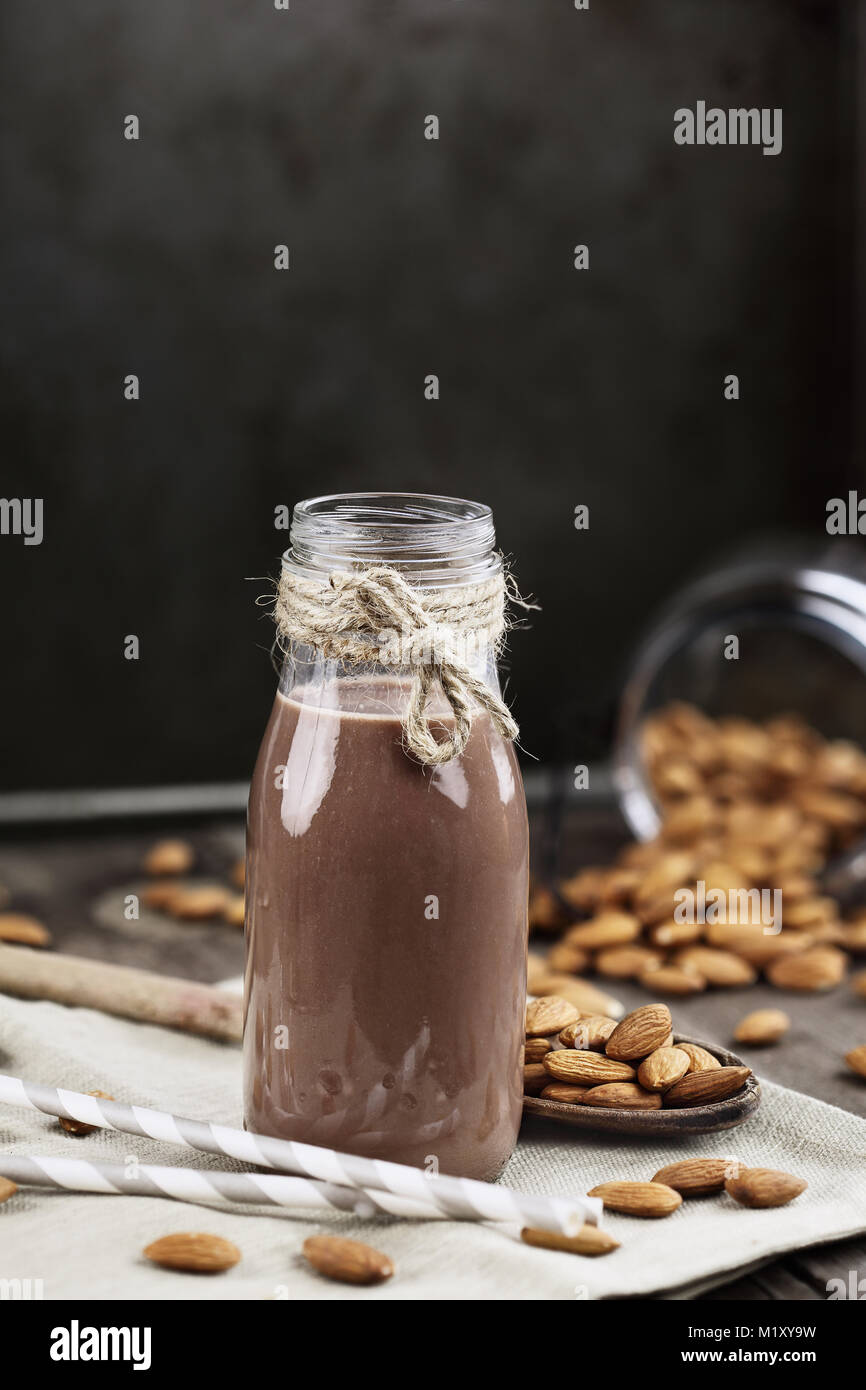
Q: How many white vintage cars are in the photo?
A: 0